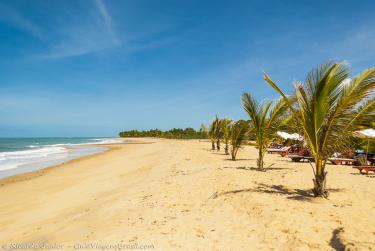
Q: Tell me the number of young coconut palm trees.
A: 6